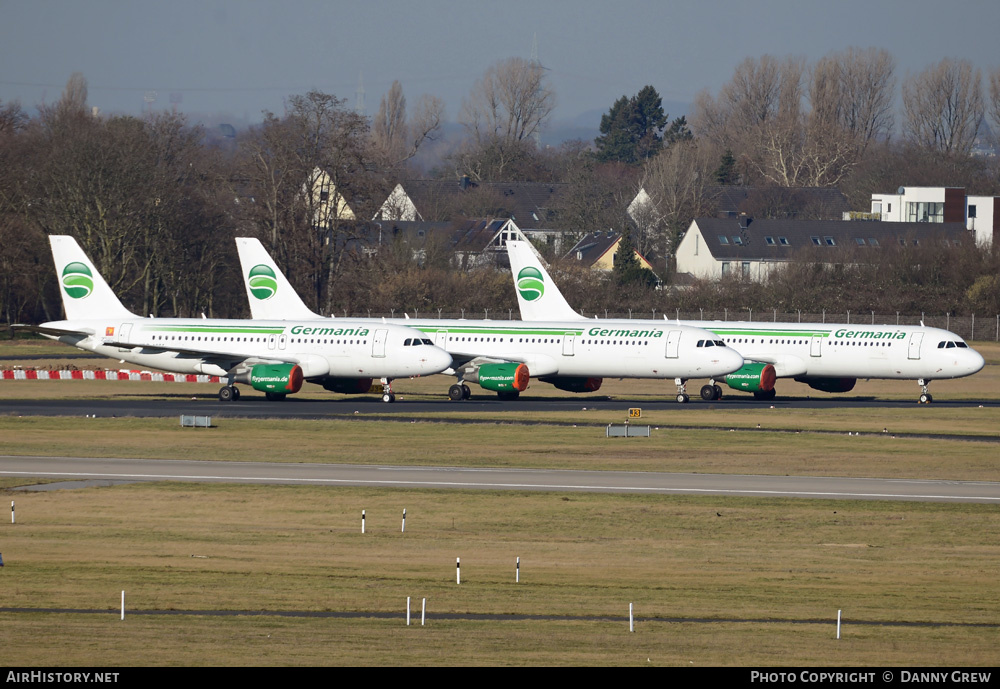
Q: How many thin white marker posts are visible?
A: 10